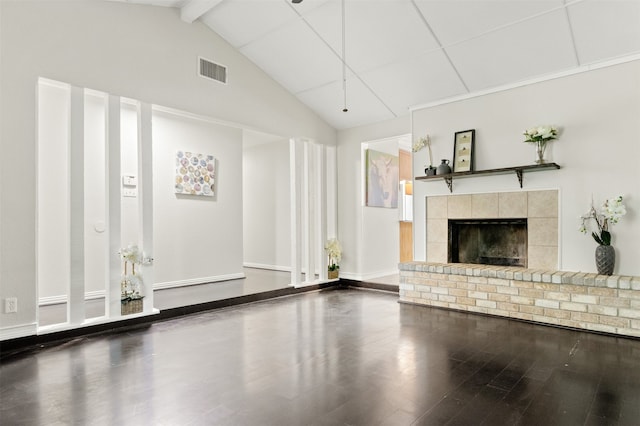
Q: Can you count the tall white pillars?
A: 6